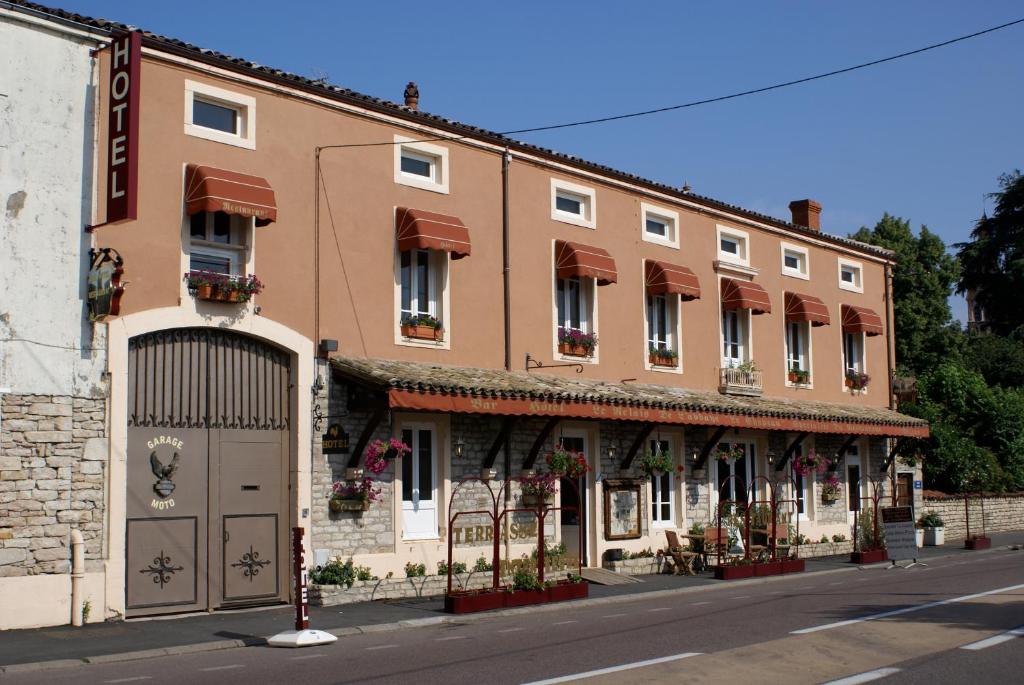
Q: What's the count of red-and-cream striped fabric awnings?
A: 7